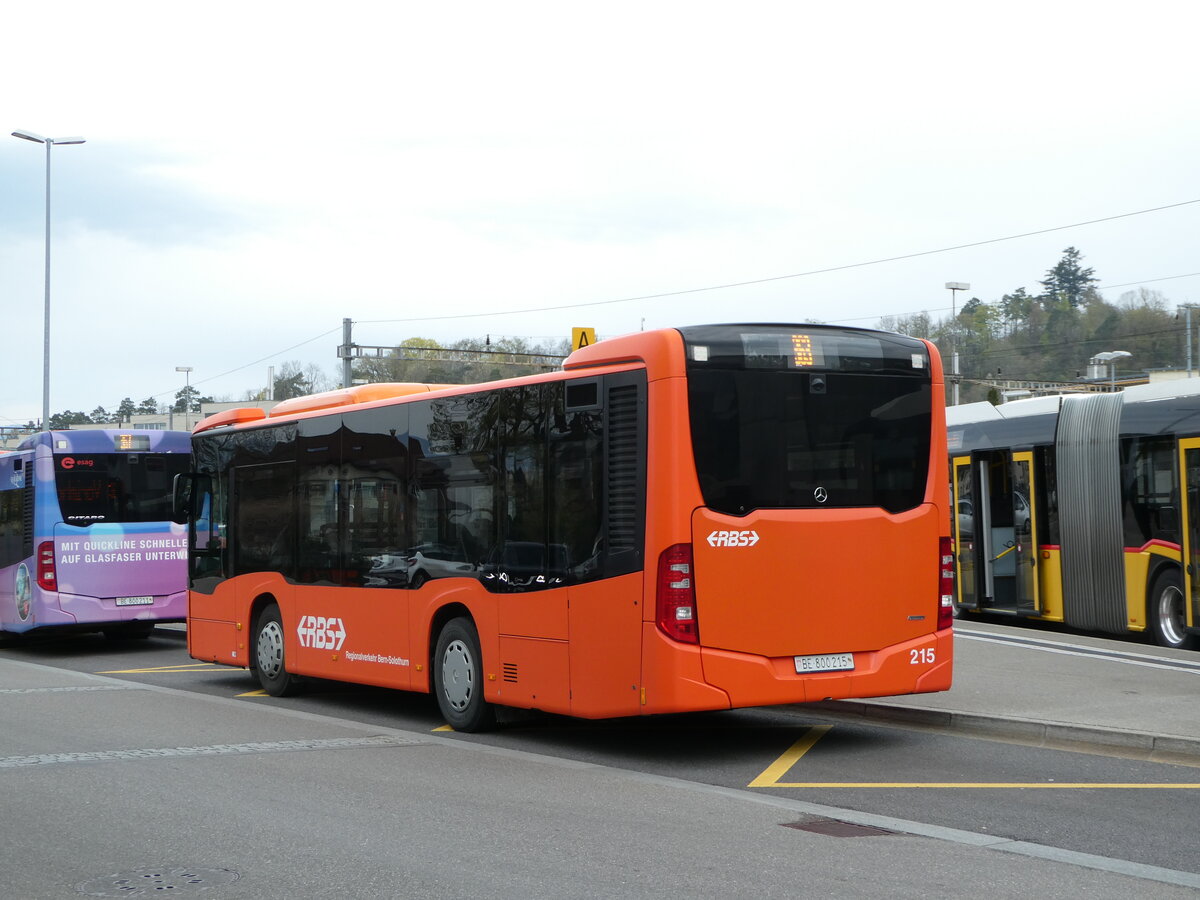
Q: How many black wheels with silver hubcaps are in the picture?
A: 3